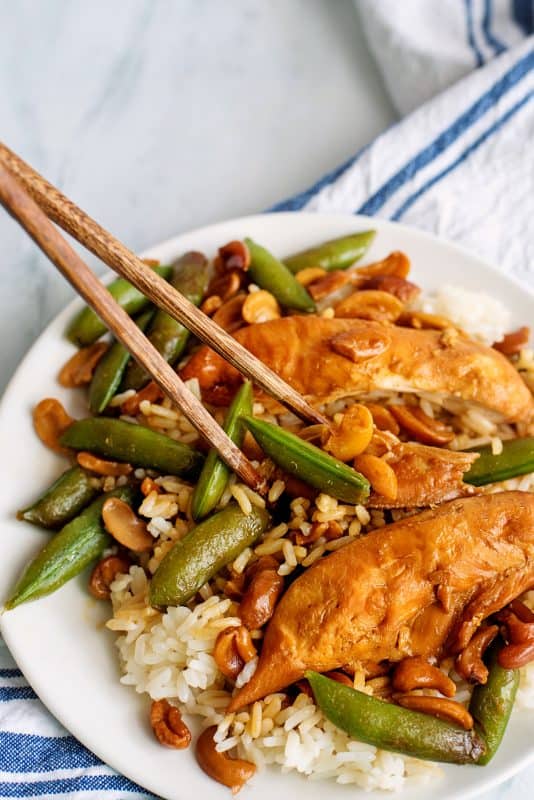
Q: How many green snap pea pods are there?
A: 14